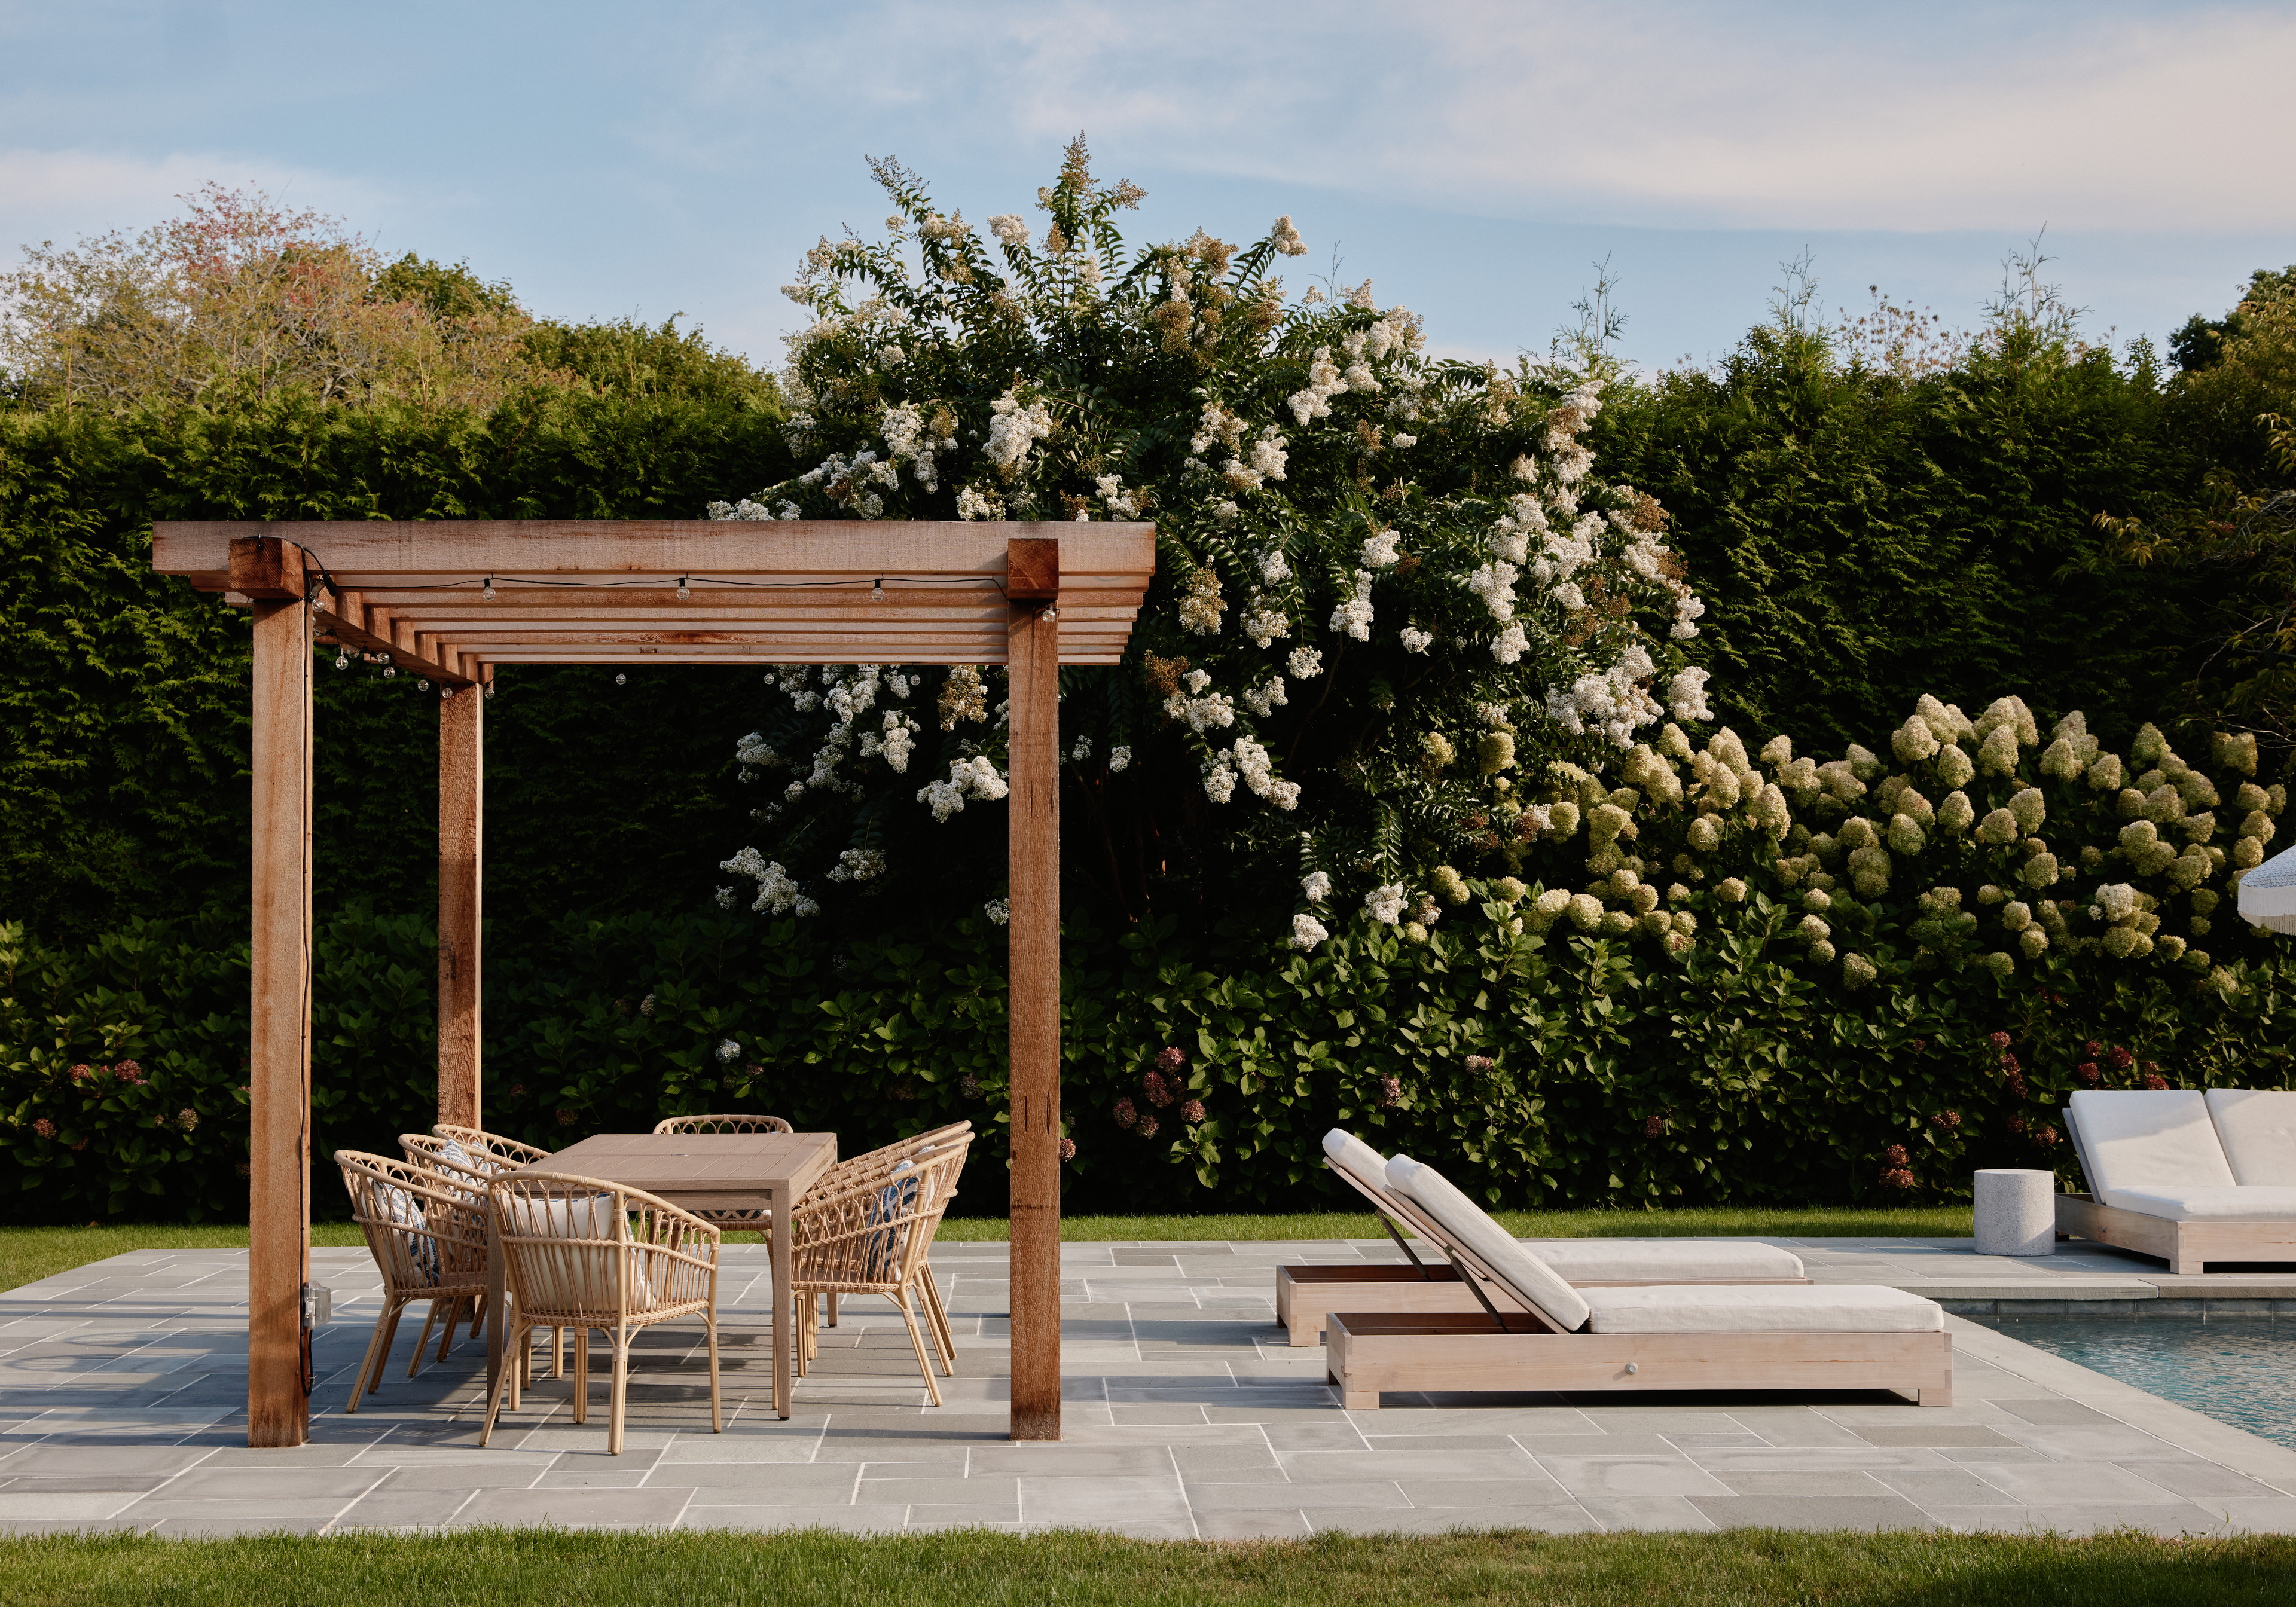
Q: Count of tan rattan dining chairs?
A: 8